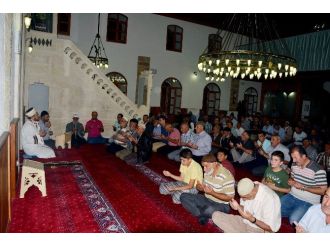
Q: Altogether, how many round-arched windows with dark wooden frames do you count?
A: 4